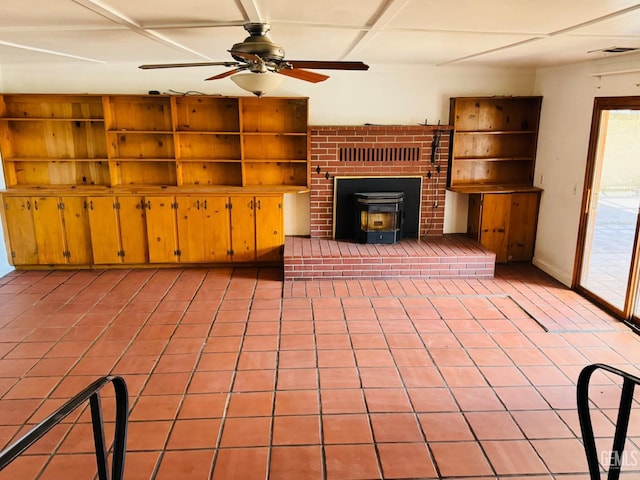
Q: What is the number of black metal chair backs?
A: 2